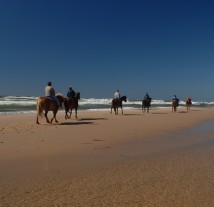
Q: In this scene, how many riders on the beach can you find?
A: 6